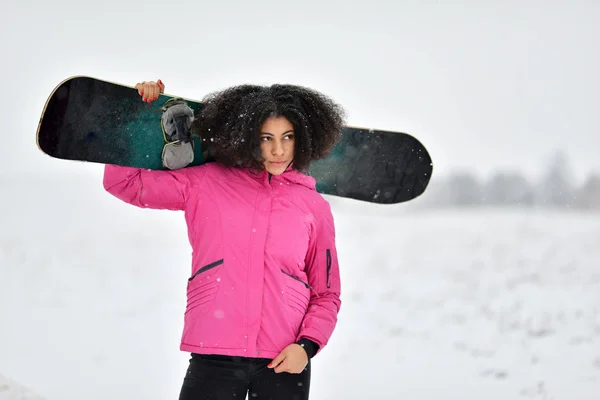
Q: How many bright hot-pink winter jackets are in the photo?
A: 1